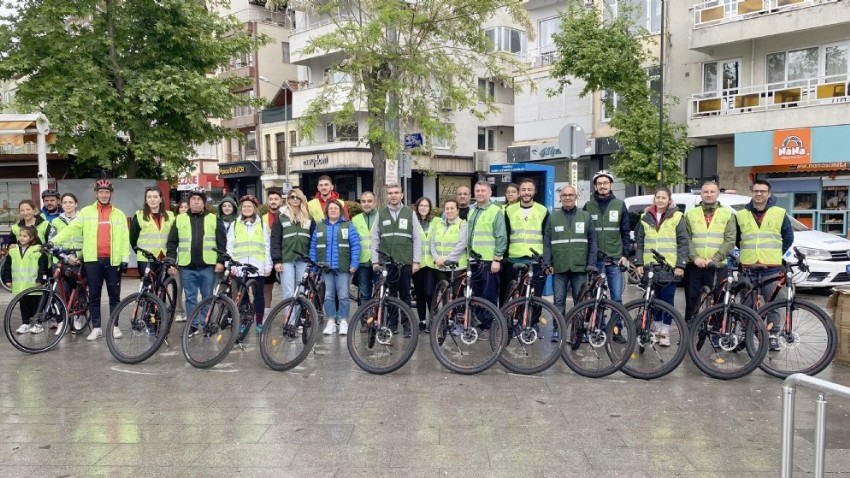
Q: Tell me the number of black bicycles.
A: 10